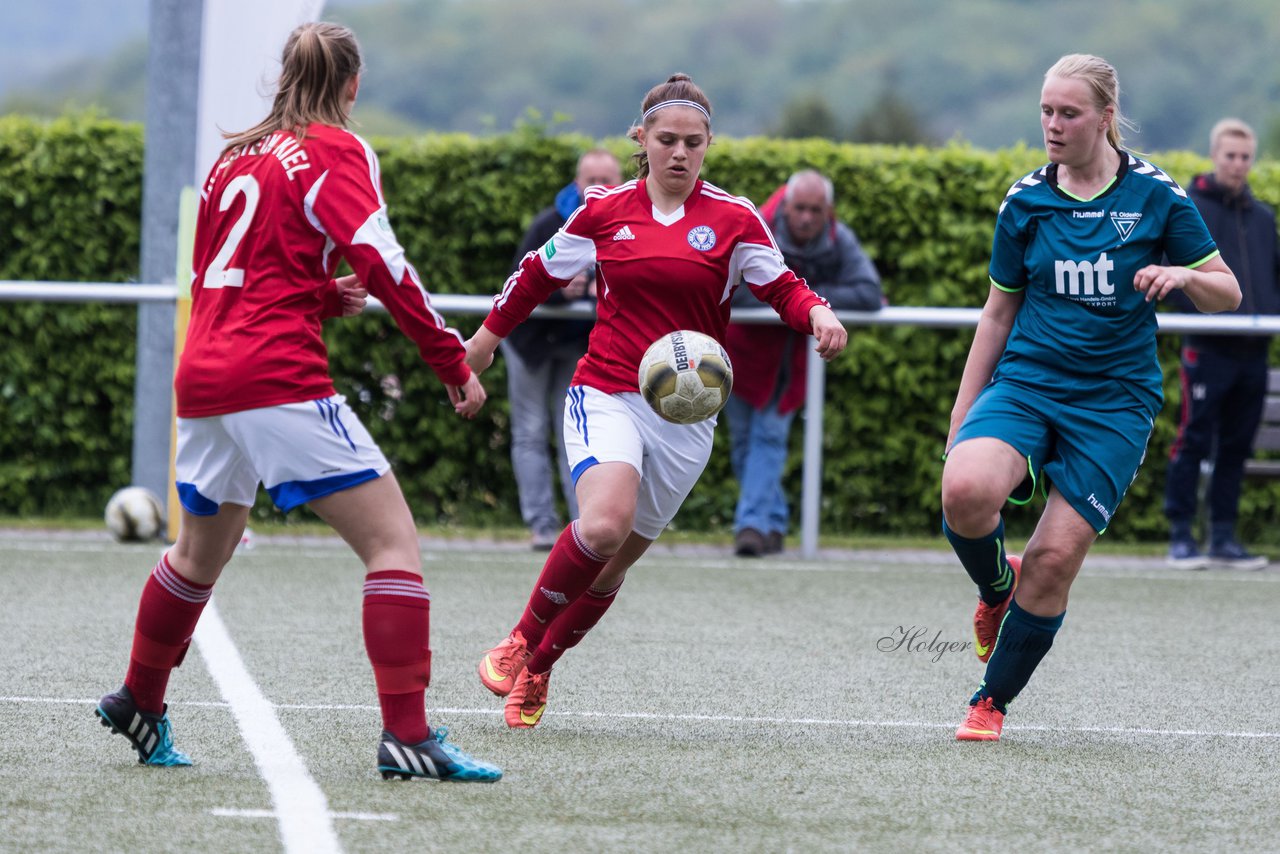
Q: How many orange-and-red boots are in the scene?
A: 4